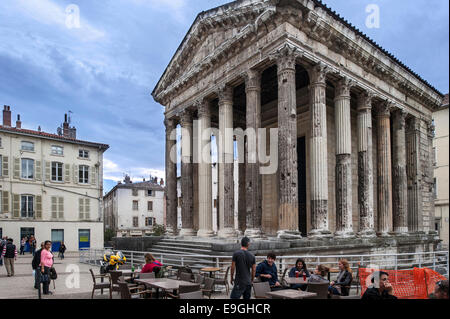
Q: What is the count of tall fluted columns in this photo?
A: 11